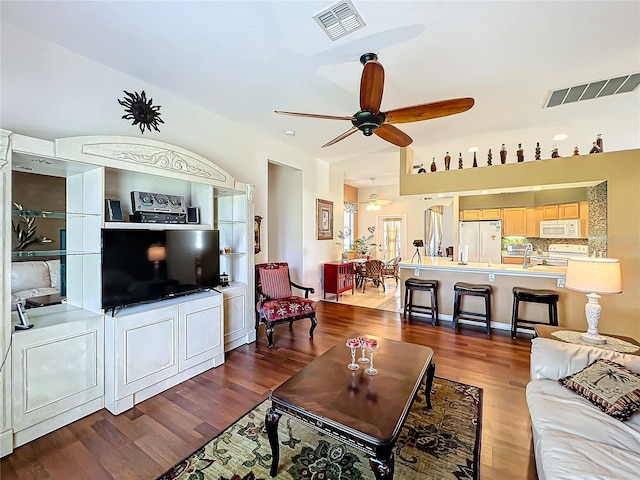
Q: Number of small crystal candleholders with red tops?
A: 3